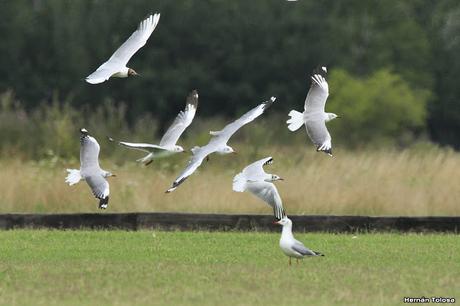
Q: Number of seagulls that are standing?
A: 1